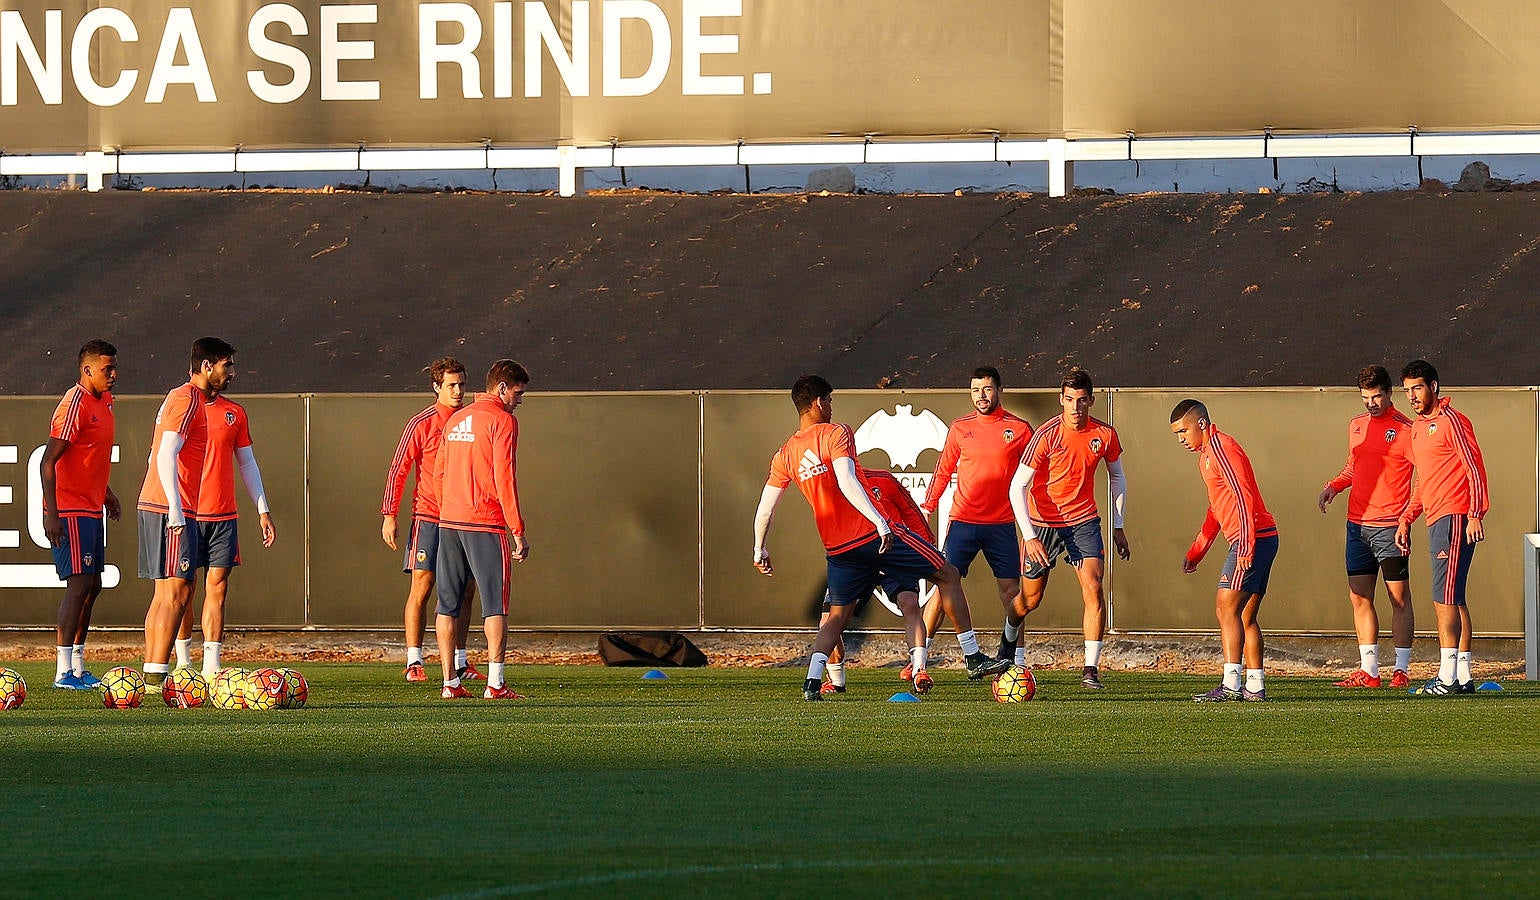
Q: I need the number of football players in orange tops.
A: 12